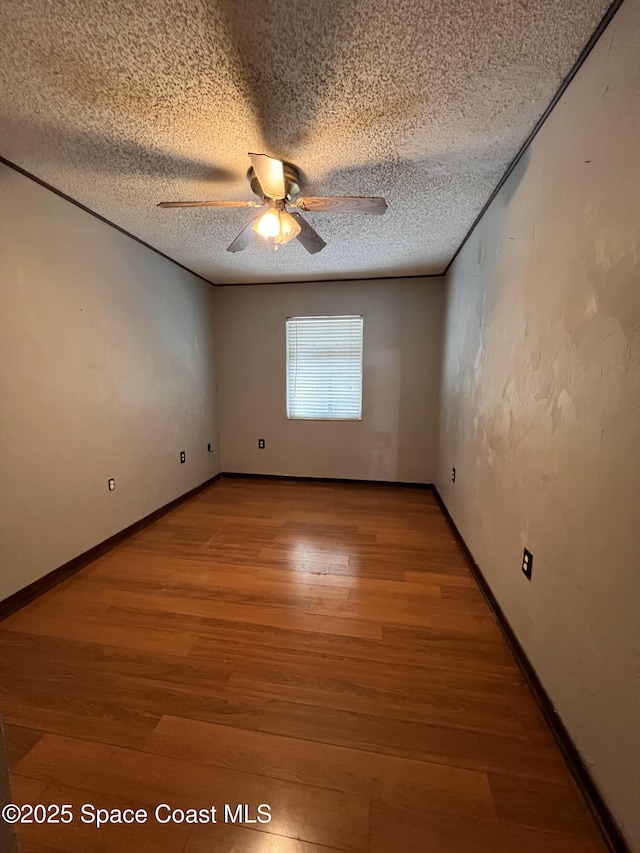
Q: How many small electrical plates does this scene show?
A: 6